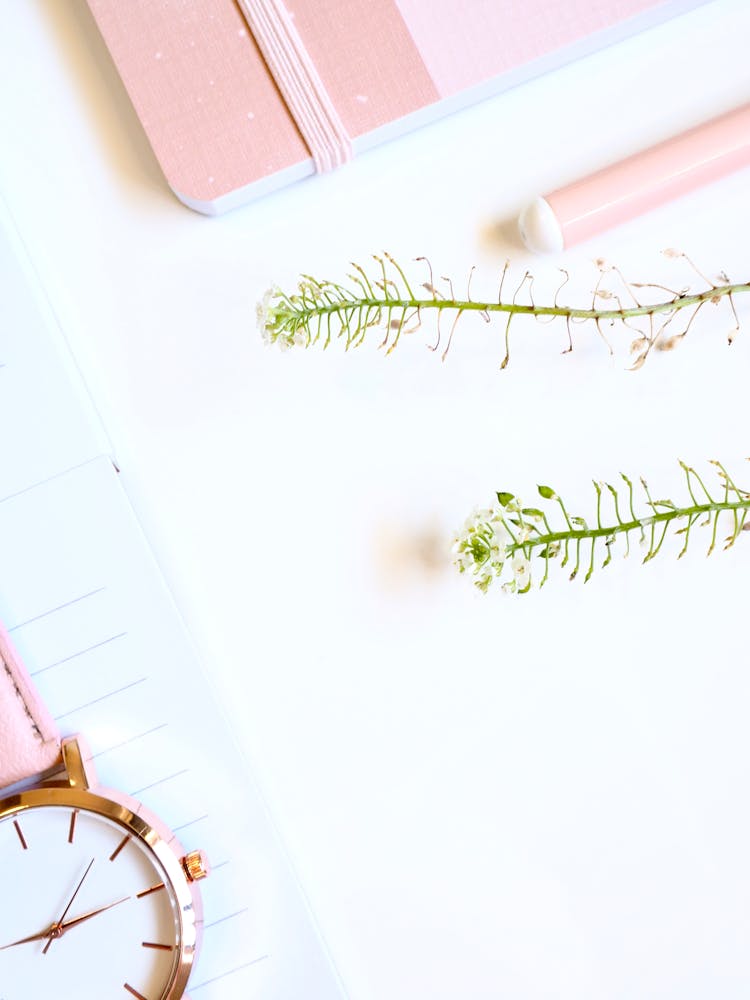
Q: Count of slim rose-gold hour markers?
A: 6